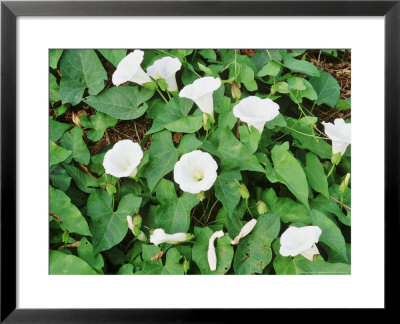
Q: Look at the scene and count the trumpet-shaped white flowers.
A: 8